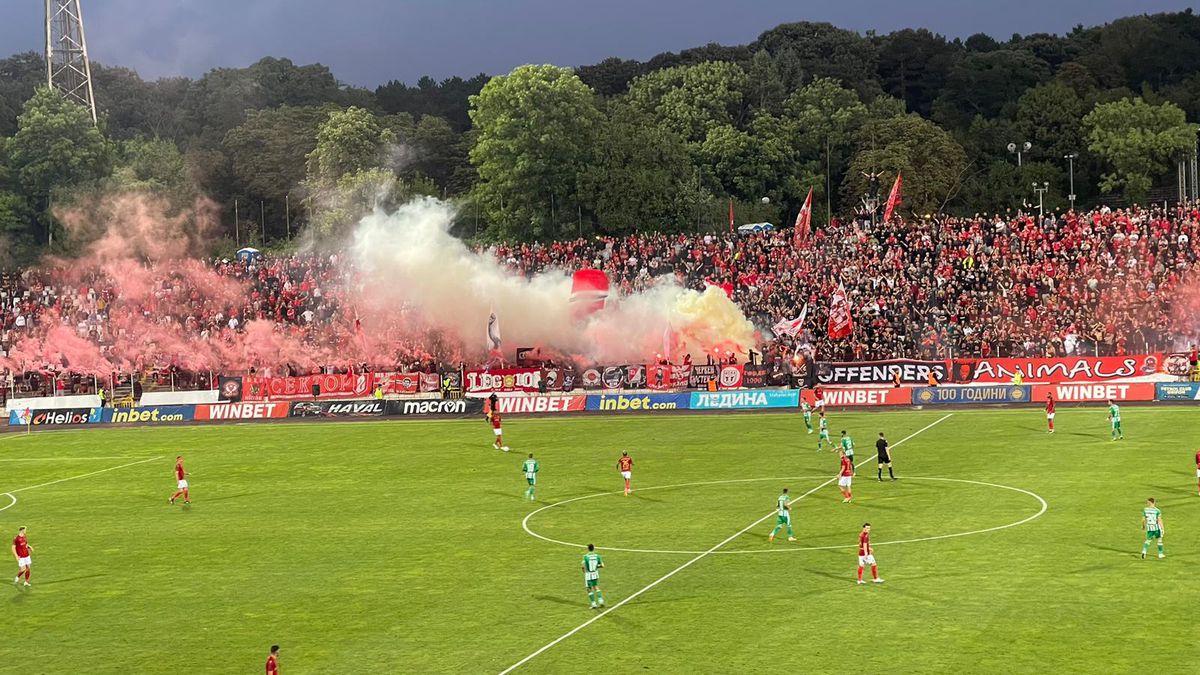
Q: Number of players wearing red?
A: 10